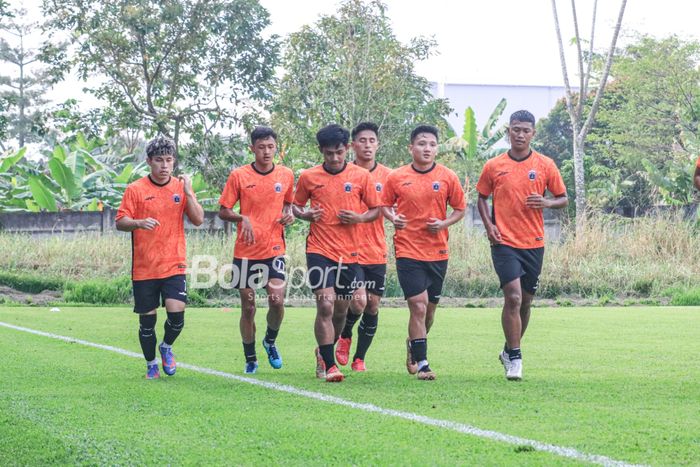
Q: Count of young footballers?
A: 6